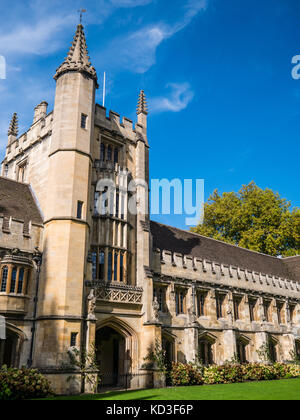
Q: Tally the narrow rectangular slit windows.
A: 3